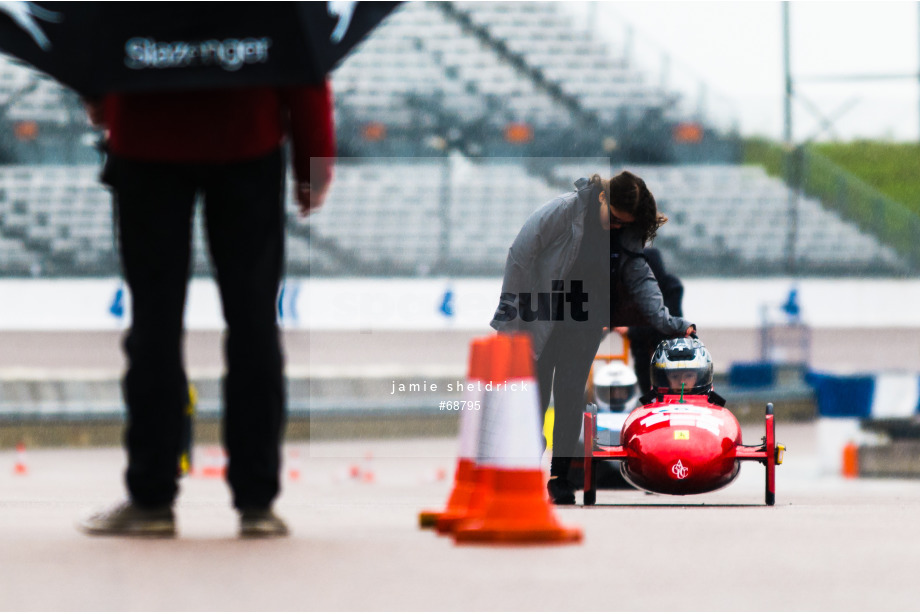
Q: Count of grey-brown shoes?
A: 2